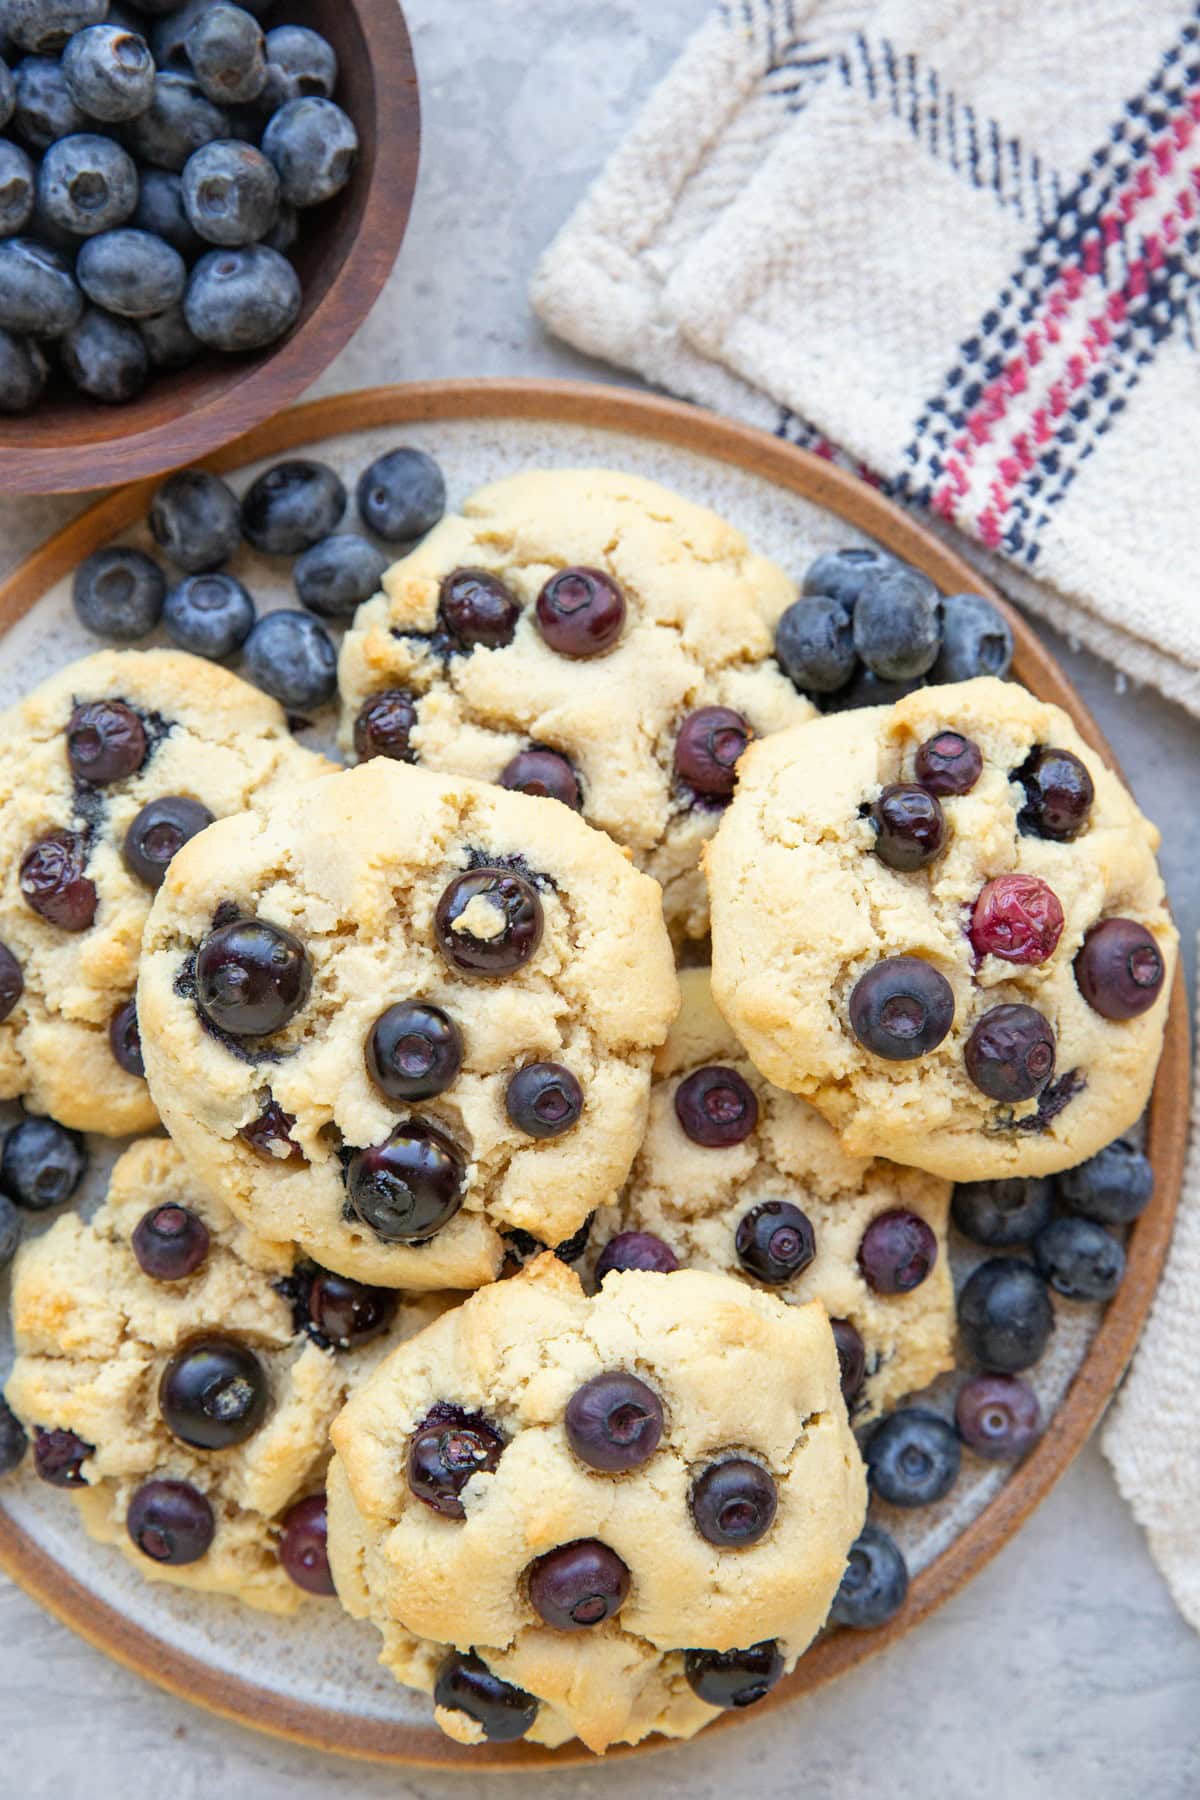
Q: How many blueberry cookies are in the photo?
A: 7